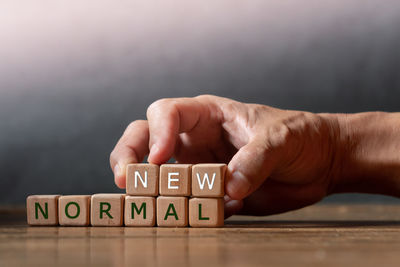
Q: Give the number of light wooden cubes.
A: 9